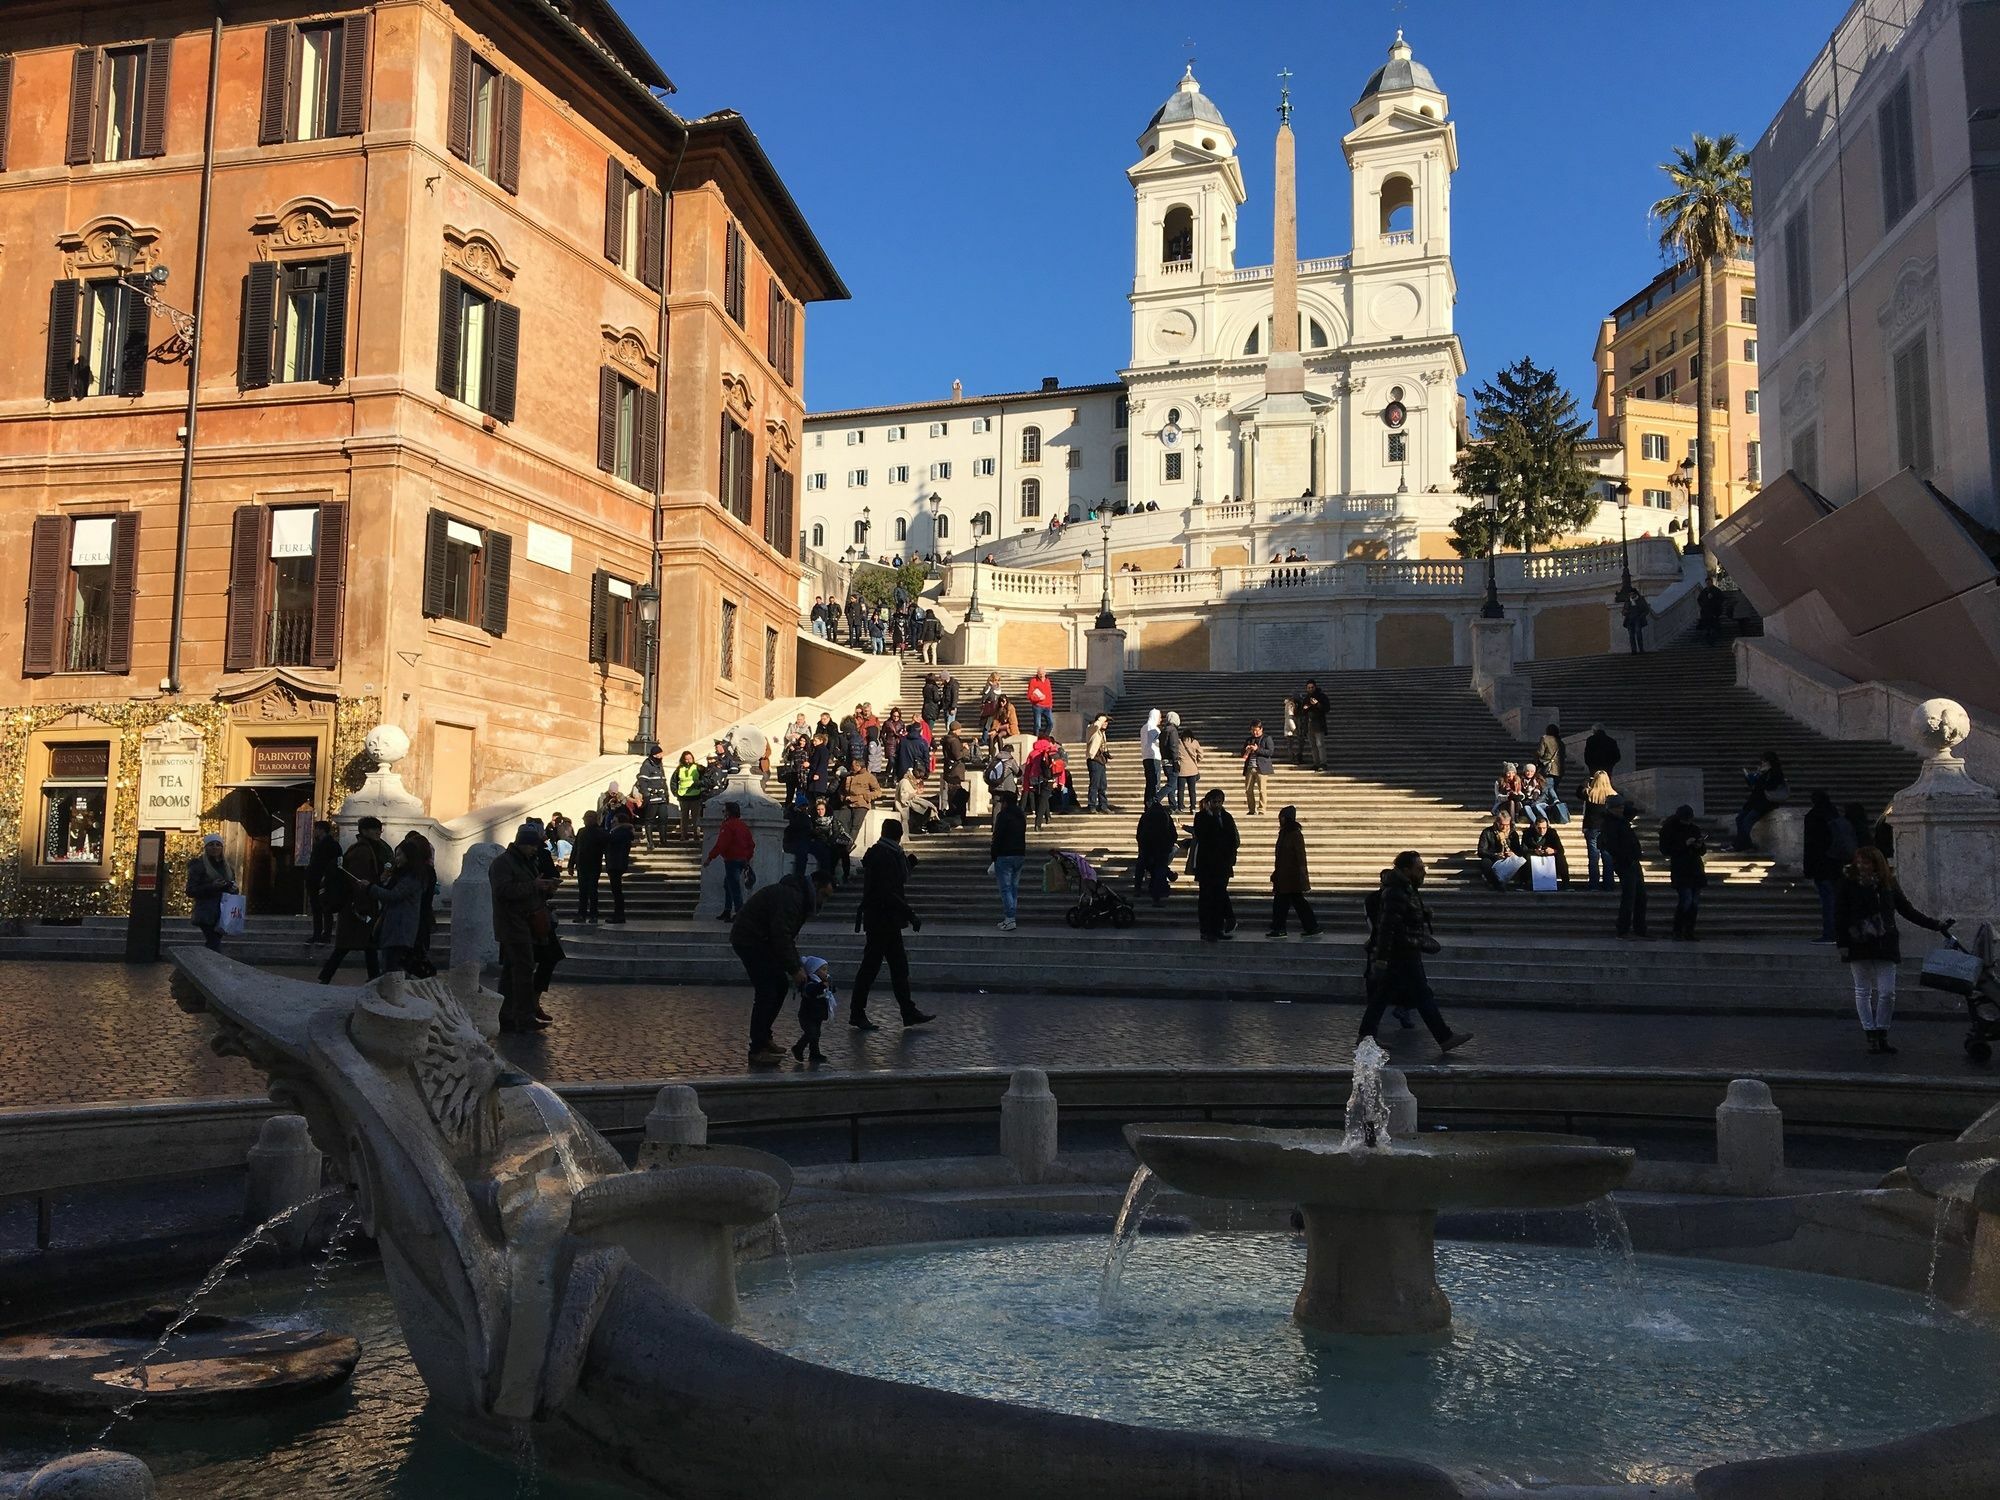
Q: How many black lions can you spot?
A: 0